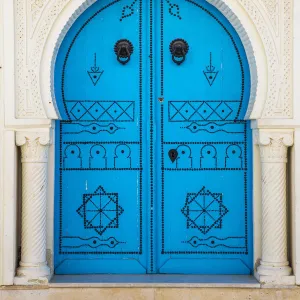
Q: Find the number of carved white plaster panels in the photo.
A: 2